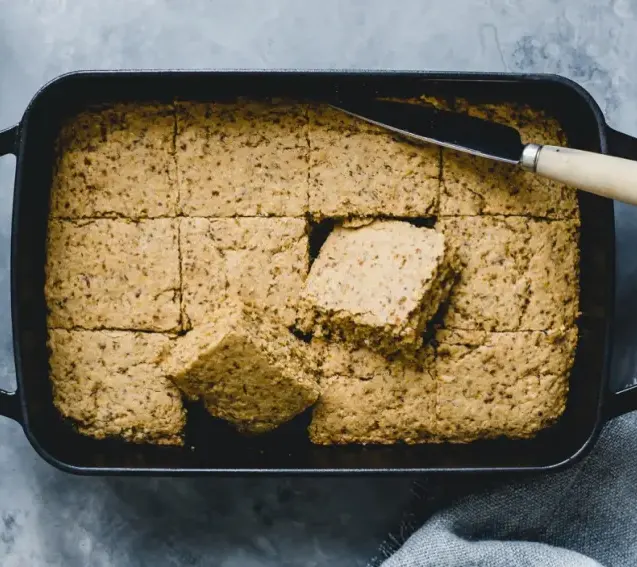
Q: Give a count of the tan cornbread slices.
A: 12